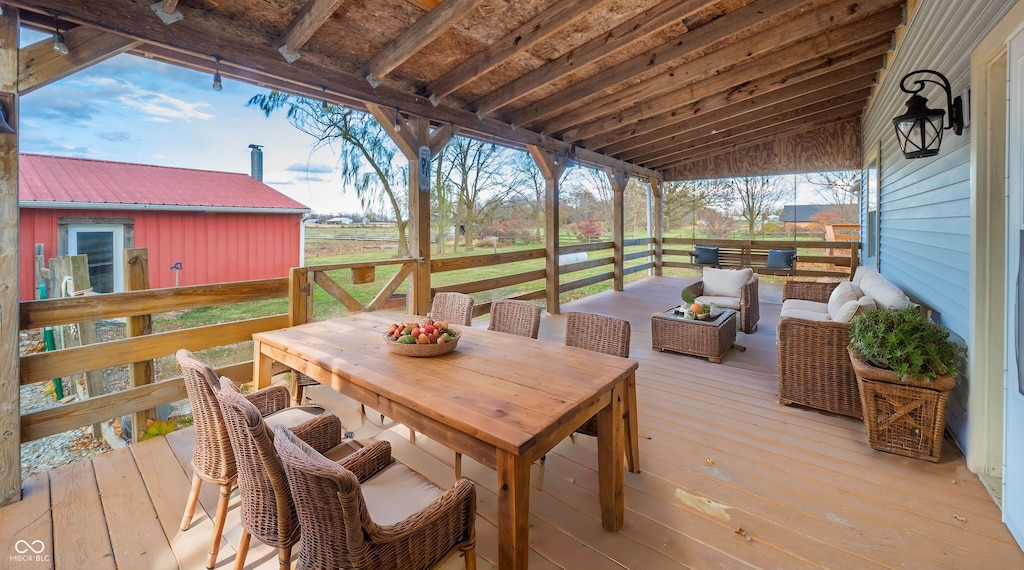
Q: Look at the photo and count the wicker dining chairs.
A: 6